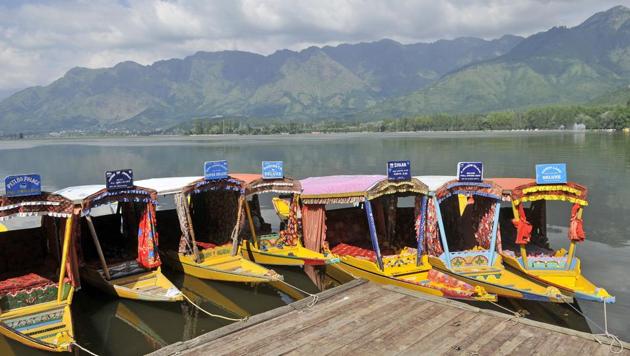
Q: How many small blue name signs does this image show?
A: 7